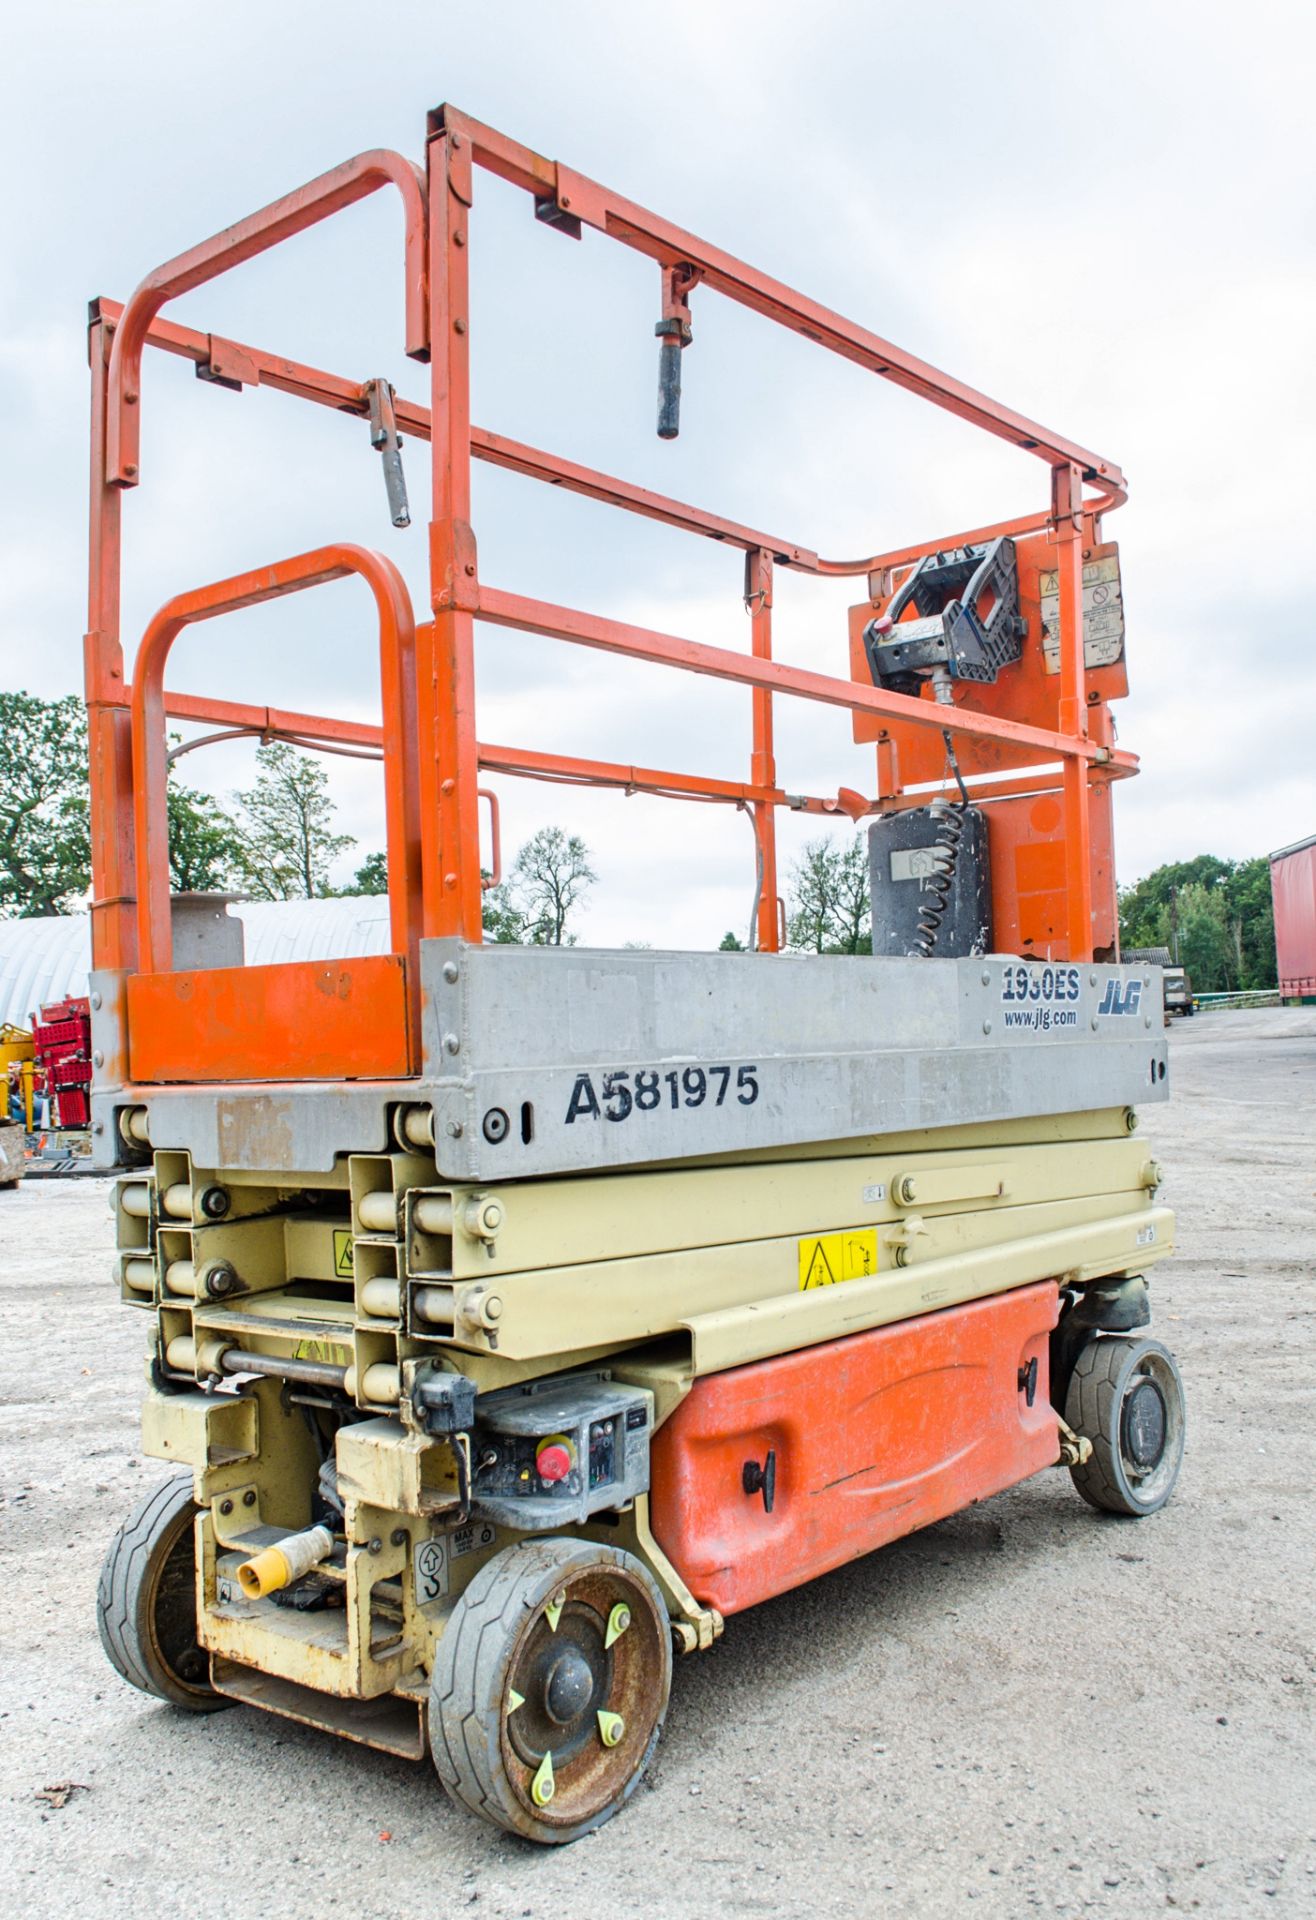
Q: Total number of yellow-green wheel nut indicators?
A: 5